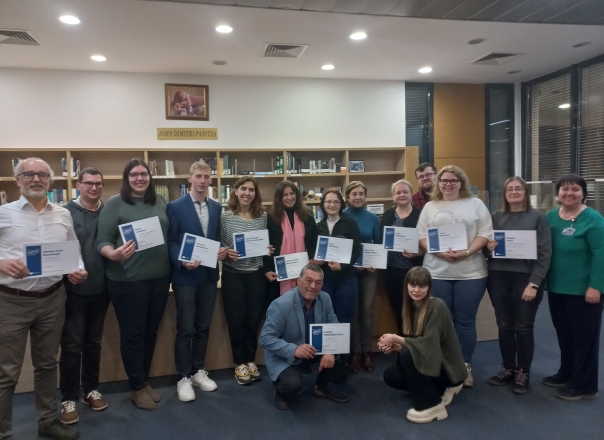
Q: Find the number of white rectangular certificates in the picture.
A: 11